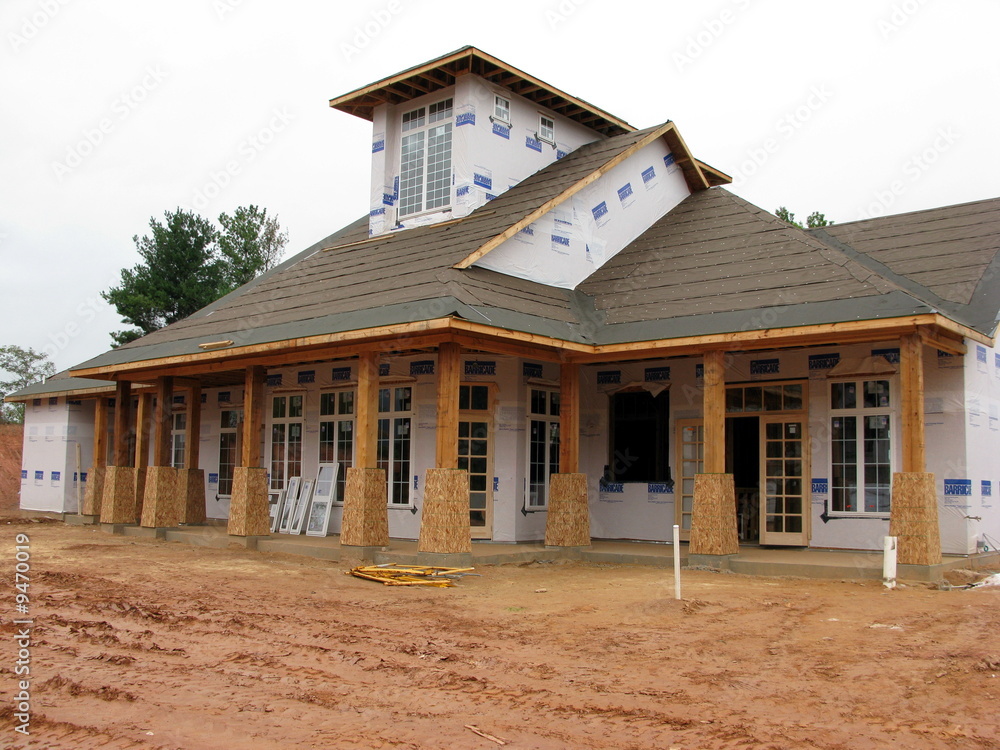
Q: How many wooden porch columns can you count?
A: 11